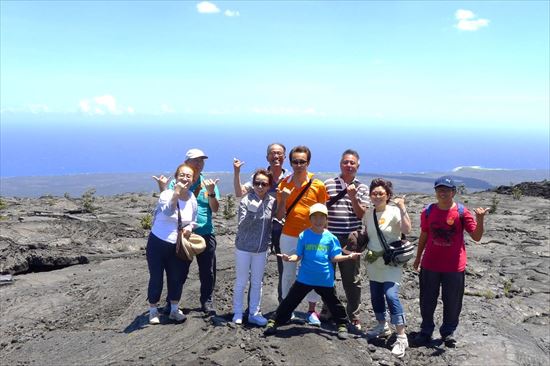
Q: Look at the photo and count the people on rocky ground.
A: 9